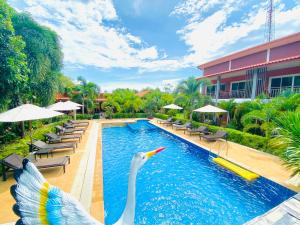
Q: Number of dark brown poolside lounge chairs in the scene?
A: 11